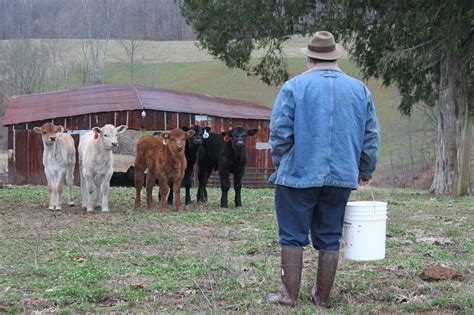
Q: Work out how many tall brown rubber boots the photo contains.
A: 2